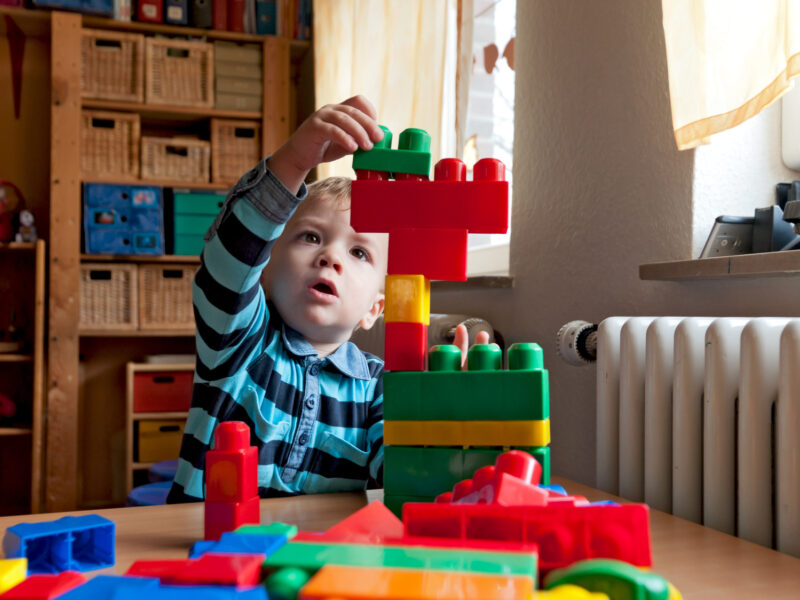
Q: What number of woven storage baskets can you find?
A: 7